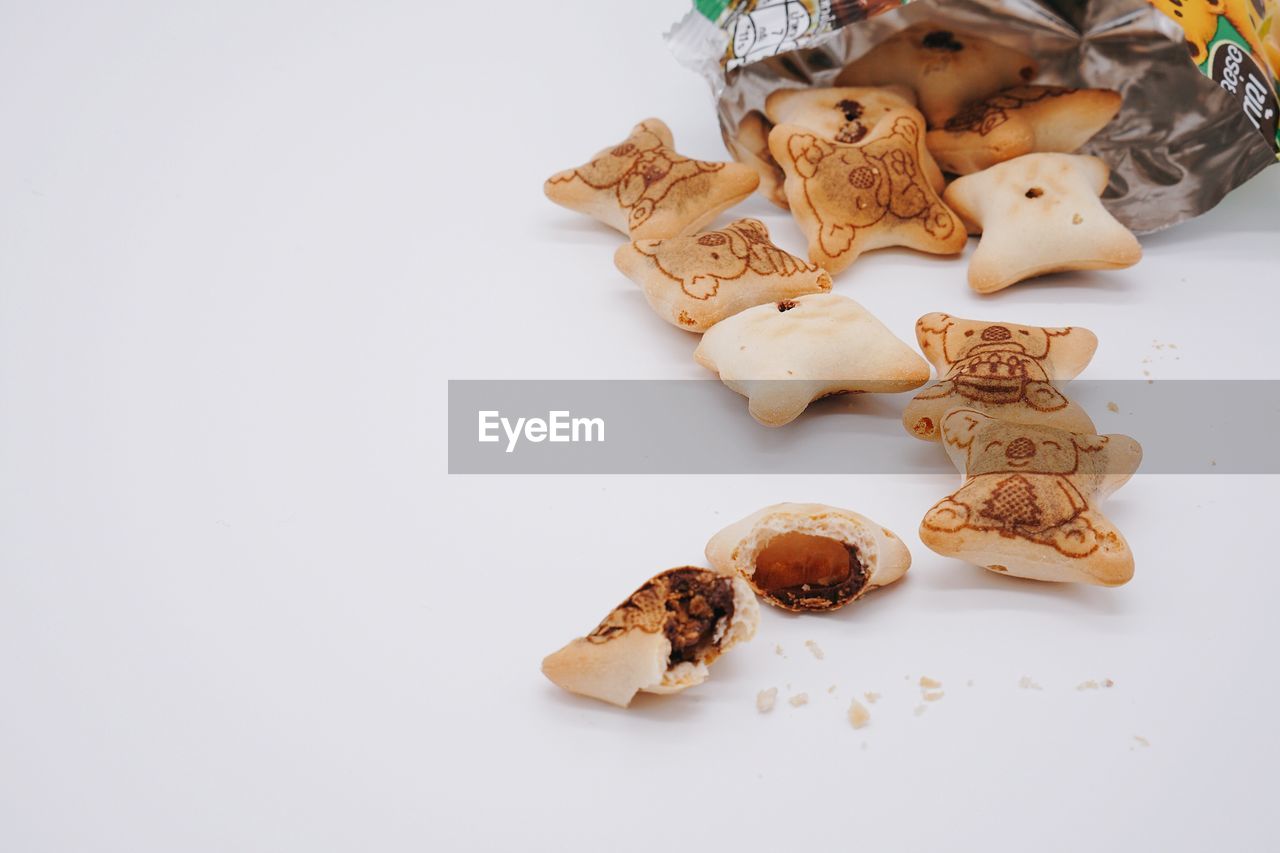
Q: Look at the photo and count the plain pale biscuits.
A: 2